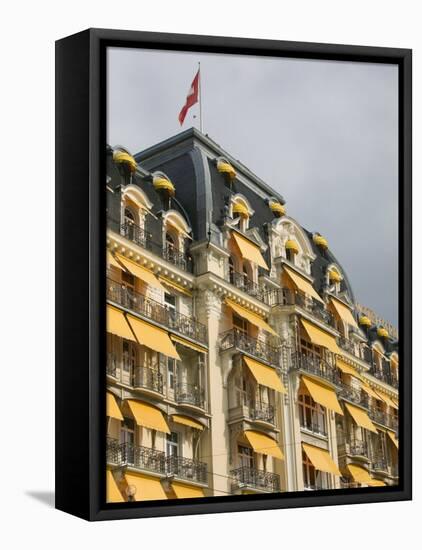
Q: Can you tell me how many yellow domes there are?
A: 10